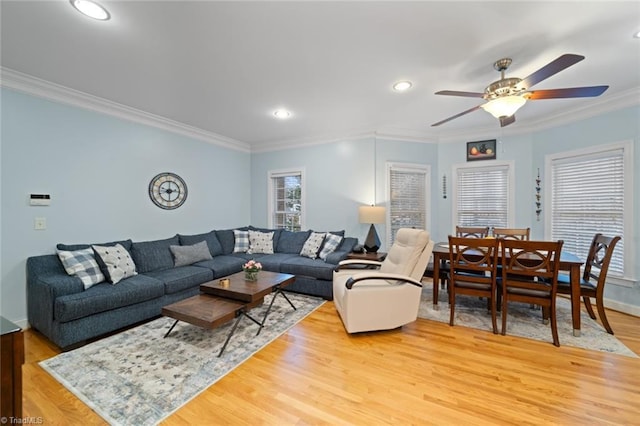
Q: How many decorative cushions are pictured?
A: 7